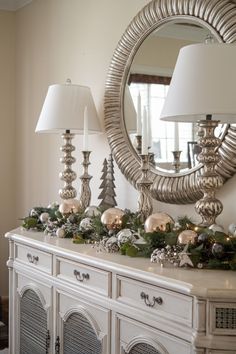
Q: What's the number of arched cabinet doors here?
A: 3